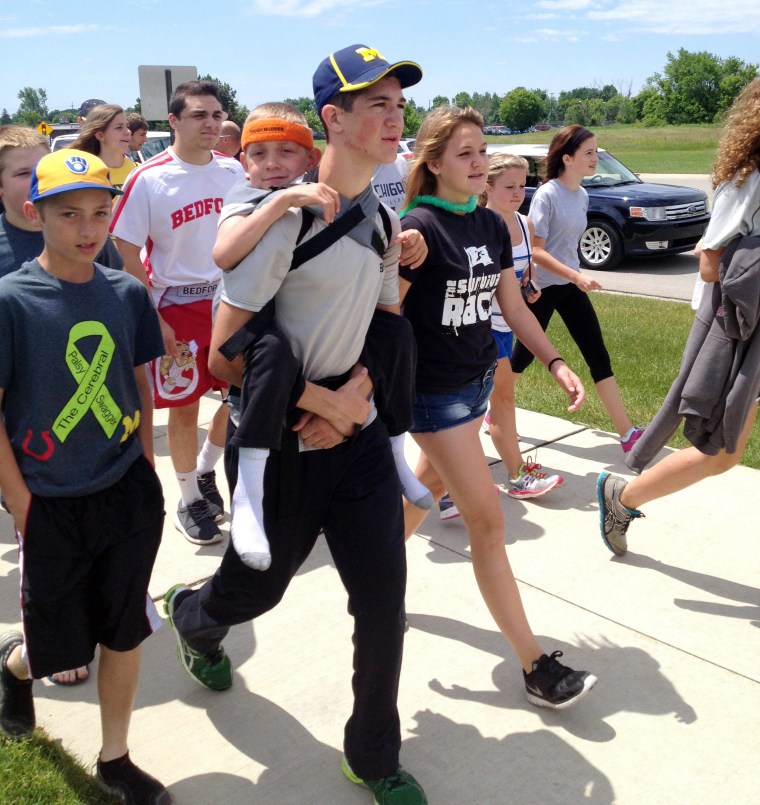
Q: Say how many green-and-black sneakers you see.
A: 2